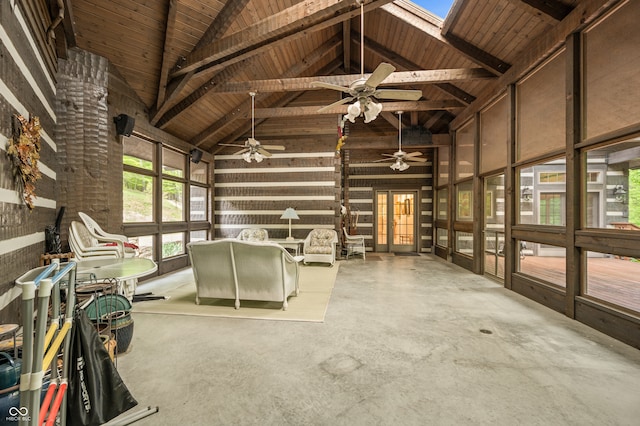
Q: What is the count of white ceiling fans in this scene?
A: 3